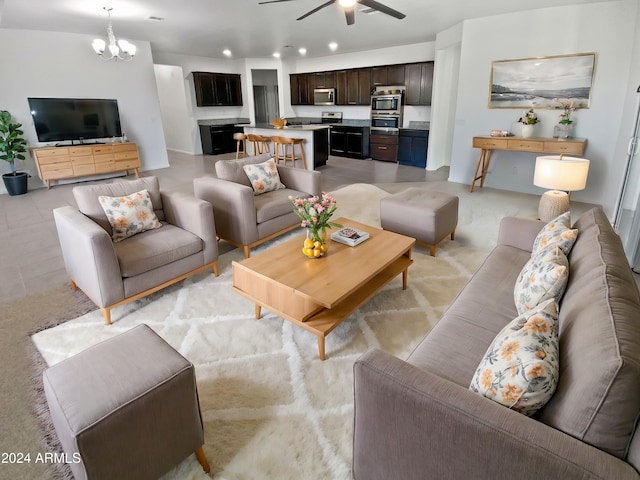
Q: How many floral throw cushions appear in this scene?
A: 5